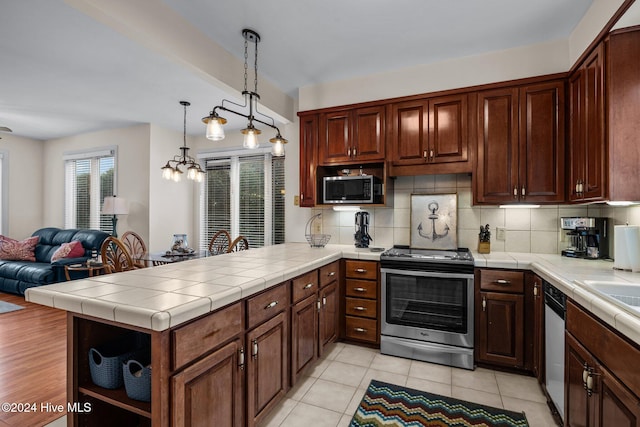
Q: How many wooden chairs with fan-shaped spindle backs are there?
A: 4